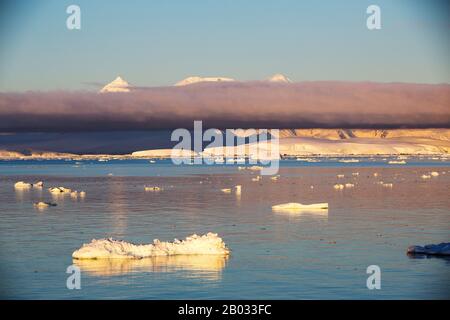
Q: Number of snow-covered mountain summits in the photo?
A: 3